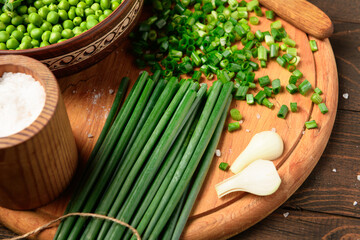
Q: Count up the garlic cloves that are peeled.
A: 2